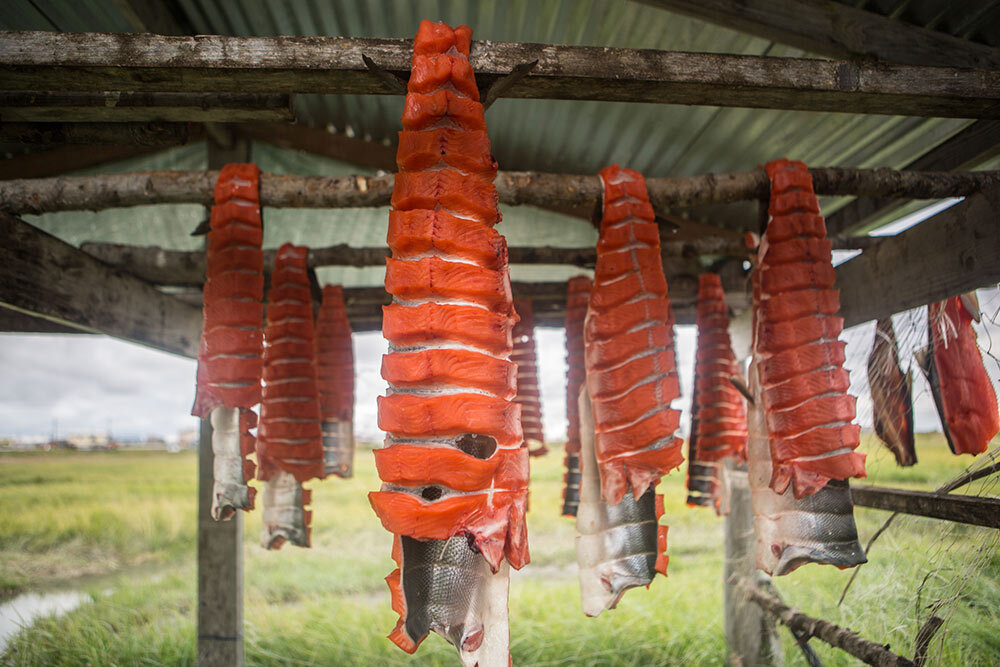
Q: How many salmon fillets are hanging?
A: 11